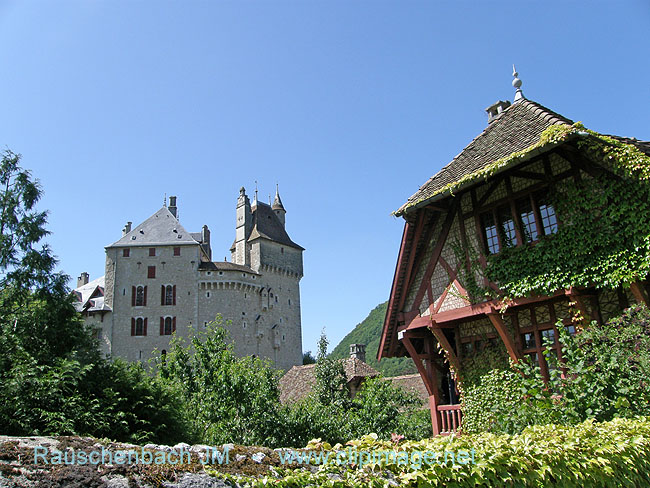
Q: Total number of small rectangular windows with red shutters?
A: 4